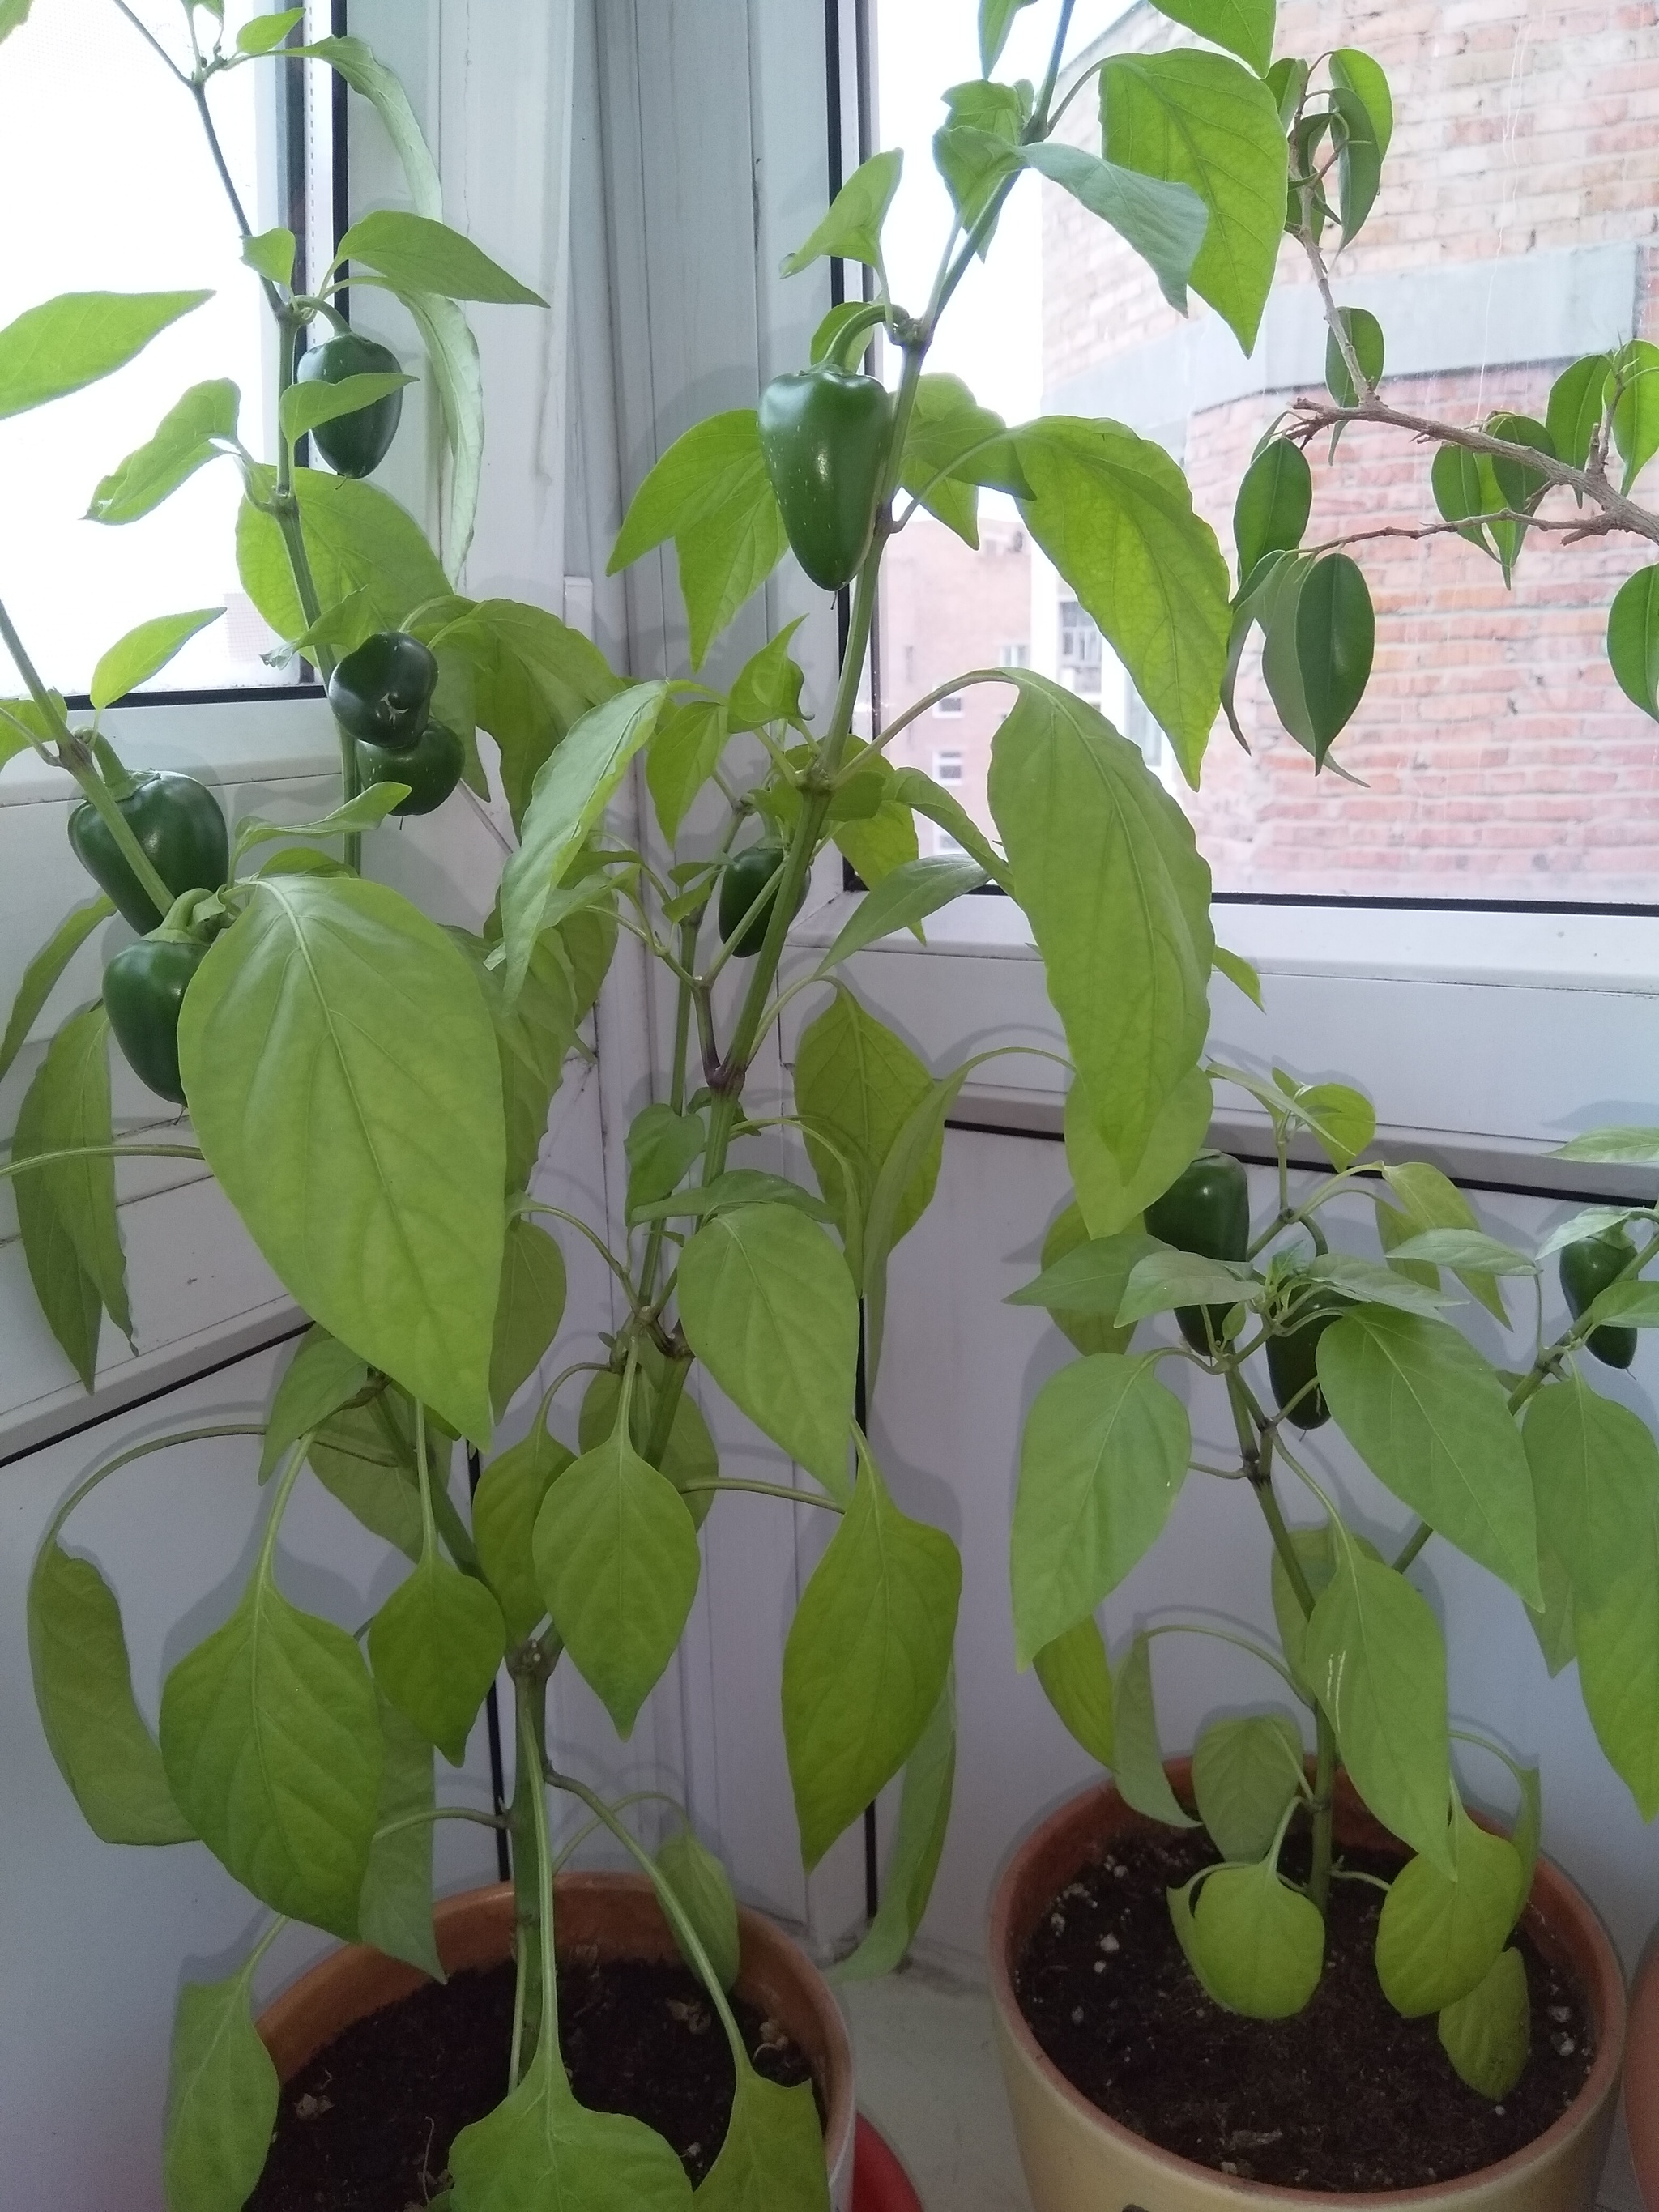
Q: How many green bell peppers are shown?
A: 10